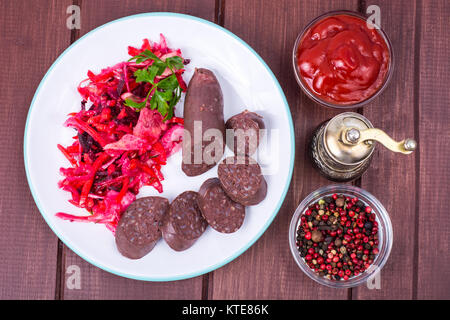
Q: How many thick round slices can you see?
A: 5